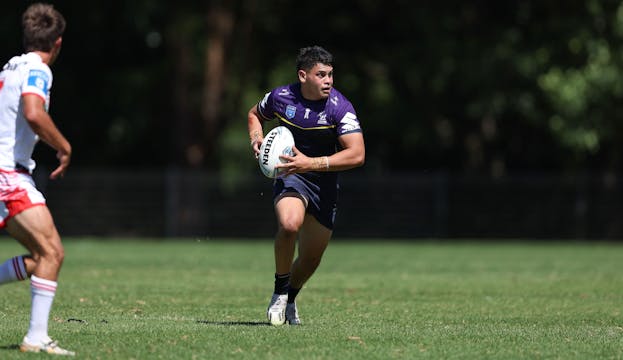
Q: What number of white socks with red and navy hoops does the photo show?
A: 2